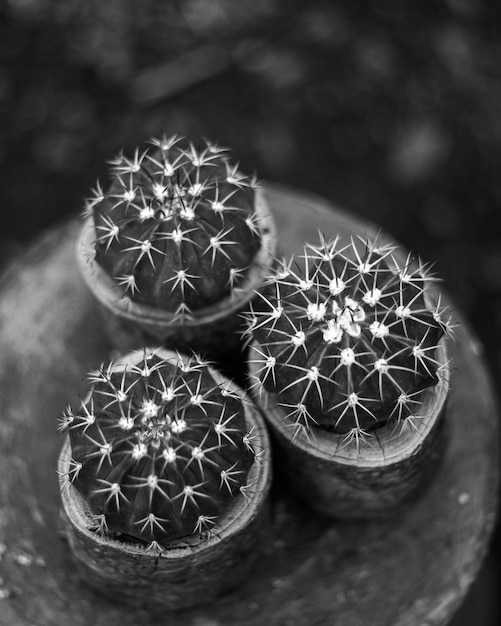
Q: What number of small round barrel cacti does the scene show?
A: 3